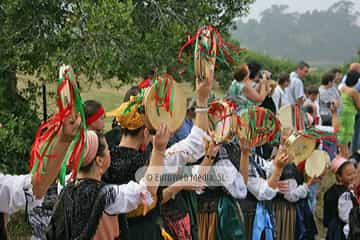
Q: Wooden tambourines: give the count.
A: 8